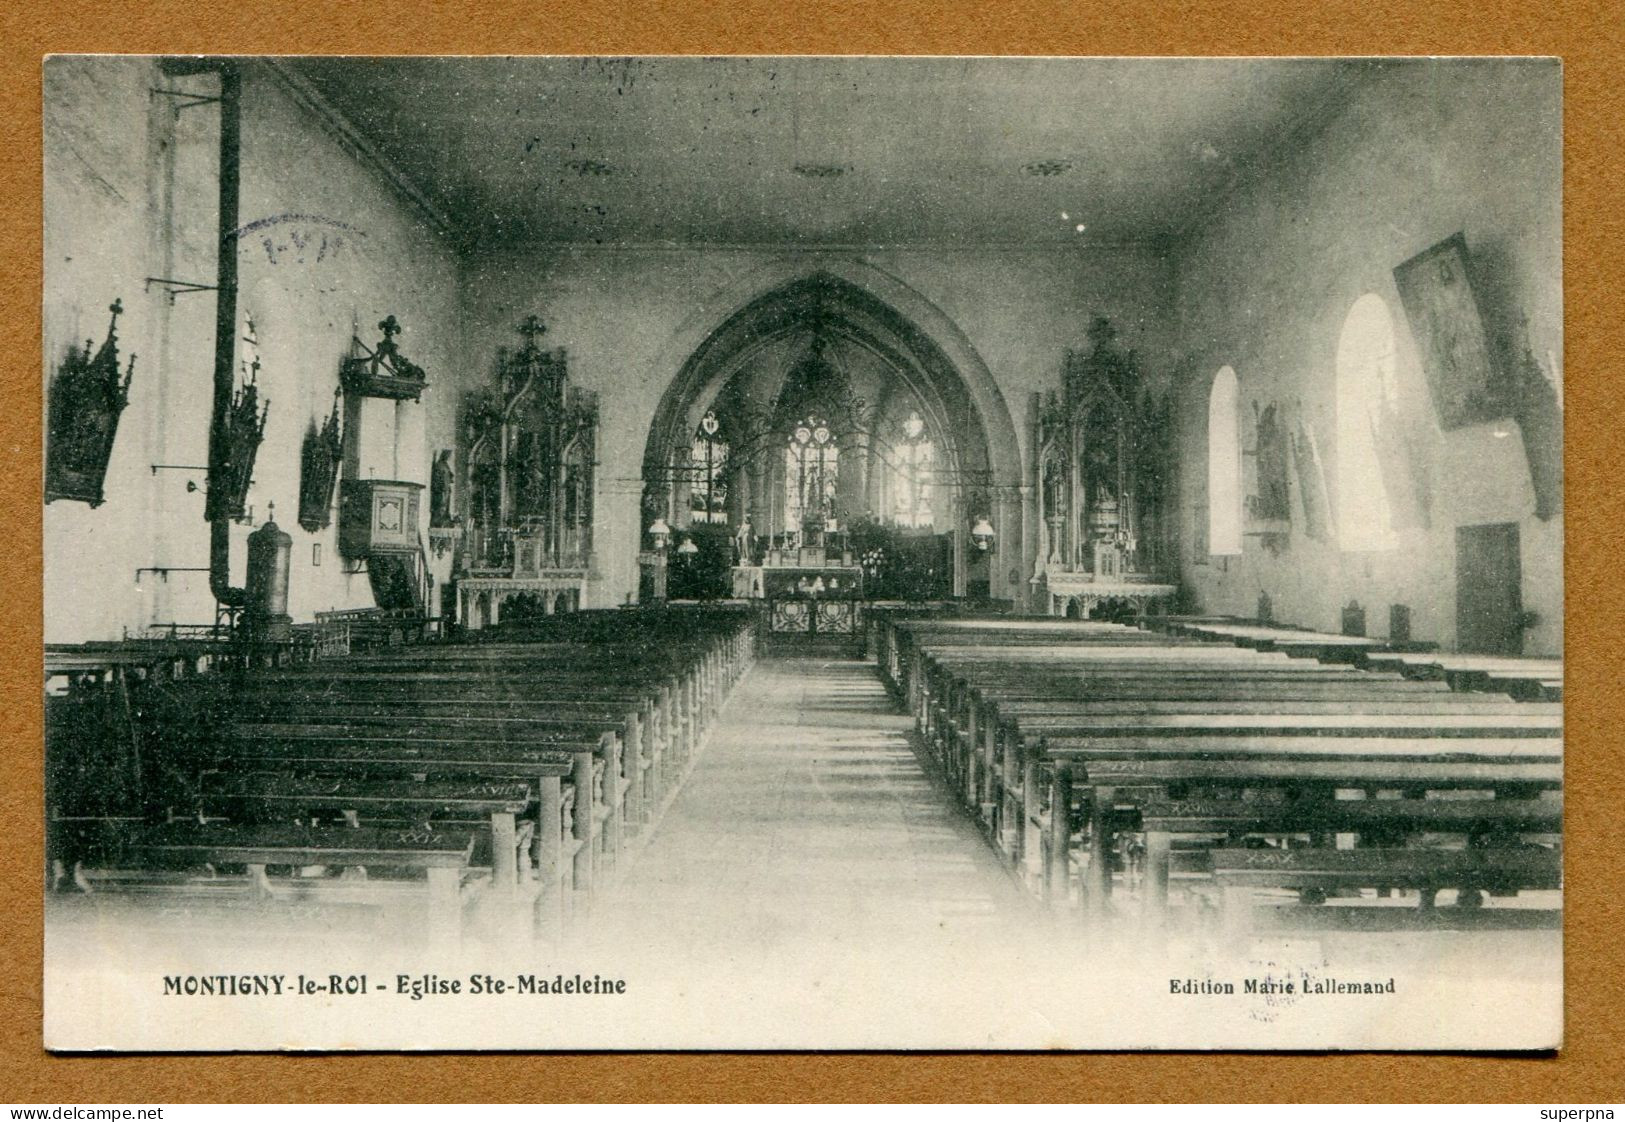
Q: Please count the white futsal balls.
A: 0